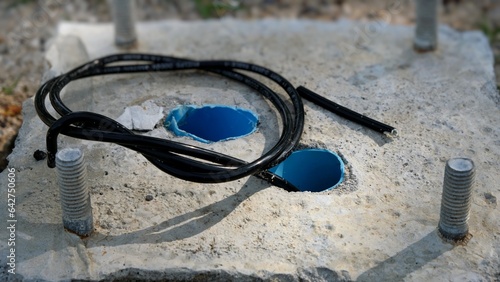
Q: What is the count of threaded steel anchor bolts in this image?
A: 4